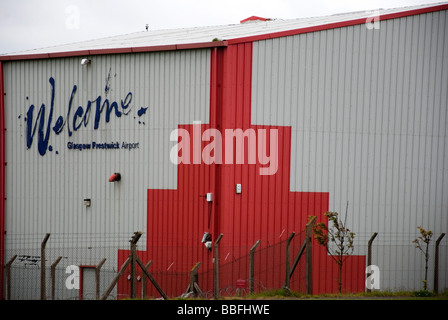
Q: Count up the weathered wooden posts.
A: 13